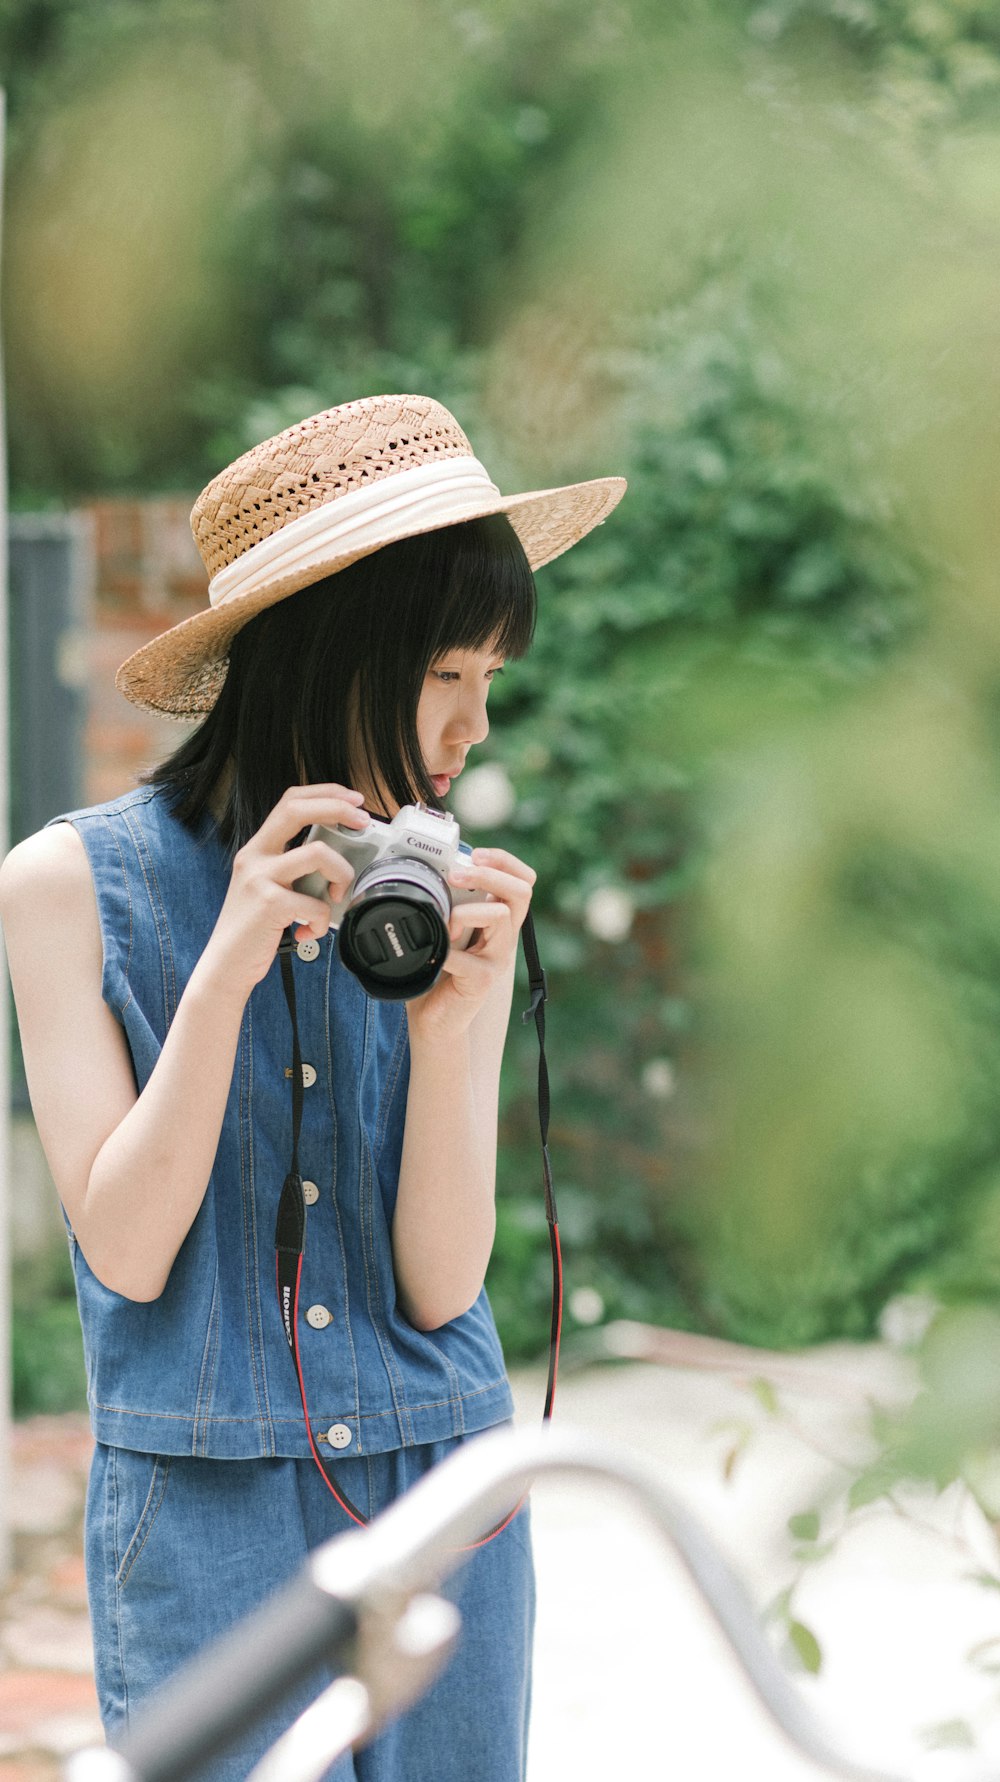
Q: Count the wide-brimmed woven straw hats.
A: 1